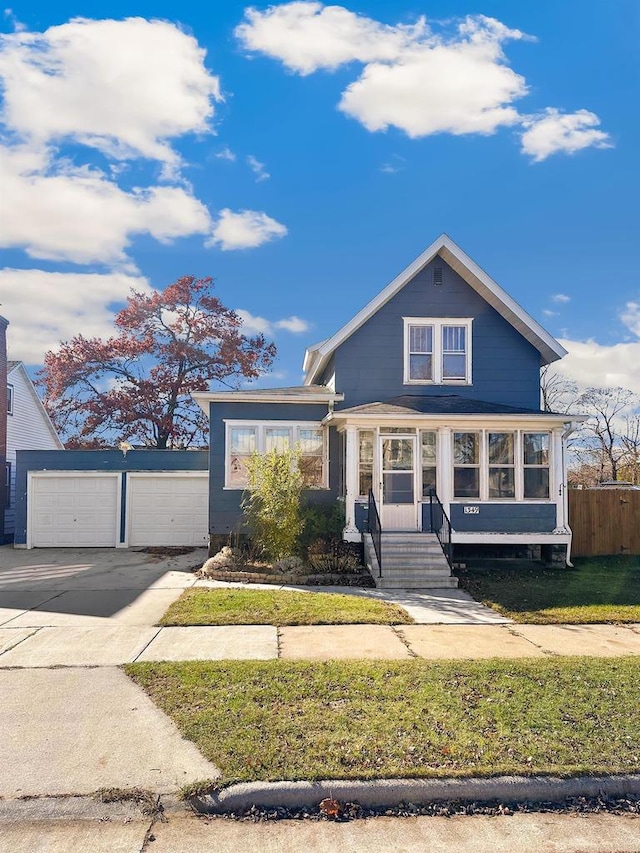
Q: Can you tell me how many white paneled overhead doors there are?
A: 2